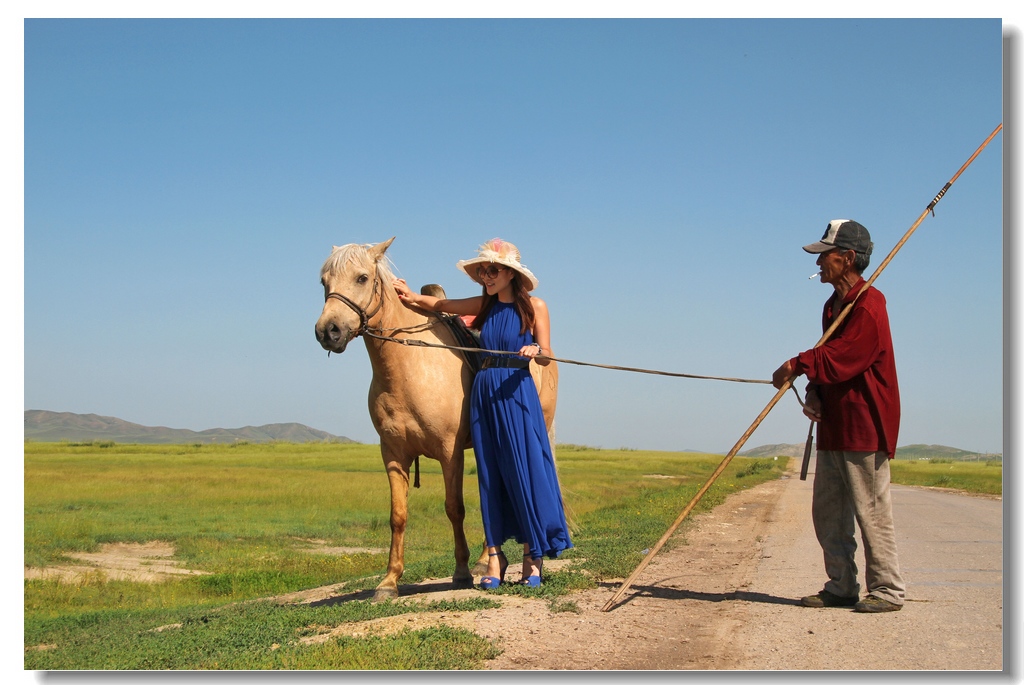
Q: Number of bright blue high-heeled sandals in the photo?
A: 2